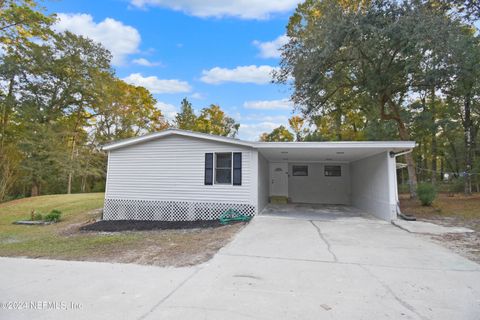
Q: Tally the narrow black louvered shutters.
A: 2